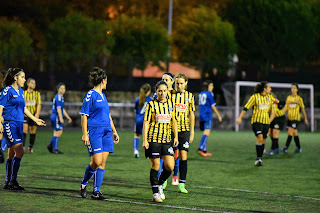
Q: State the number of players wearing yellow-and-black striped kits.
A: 6